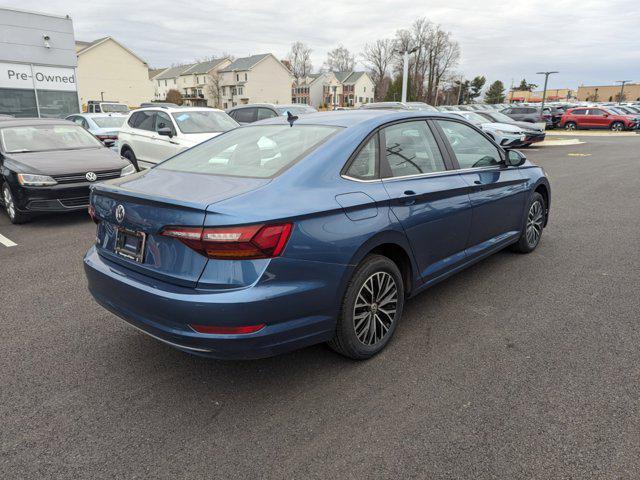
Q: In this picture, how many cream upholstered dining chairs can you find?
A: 0